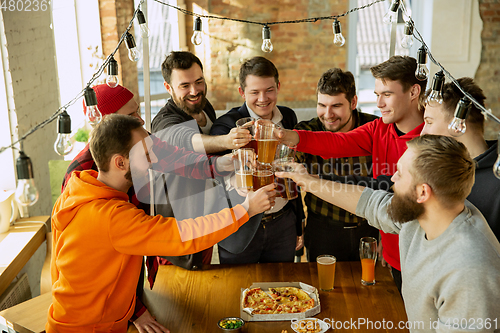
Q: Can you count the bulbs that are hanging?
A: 15